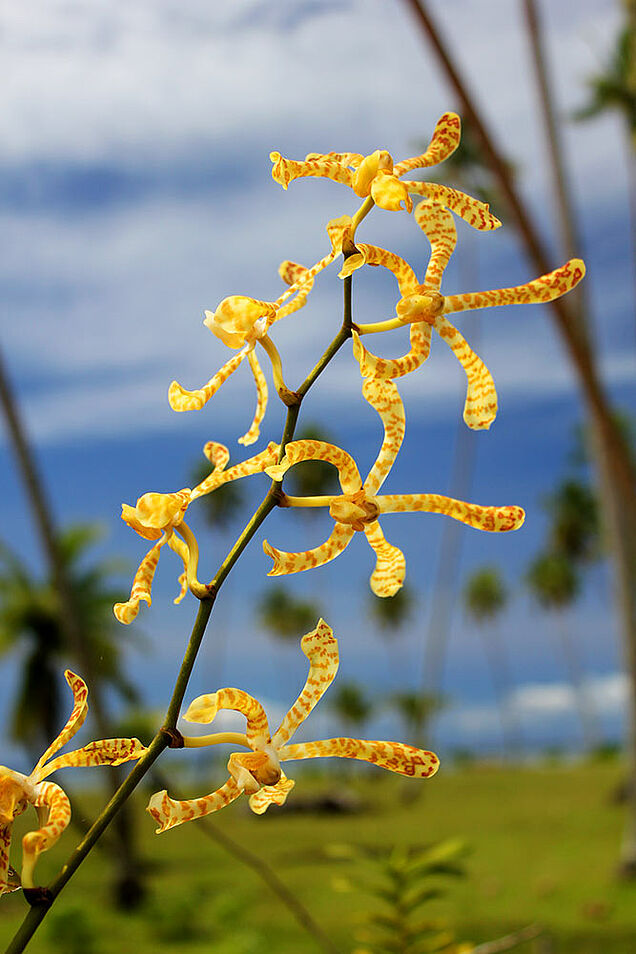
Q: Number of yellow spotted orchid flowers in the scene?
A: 7